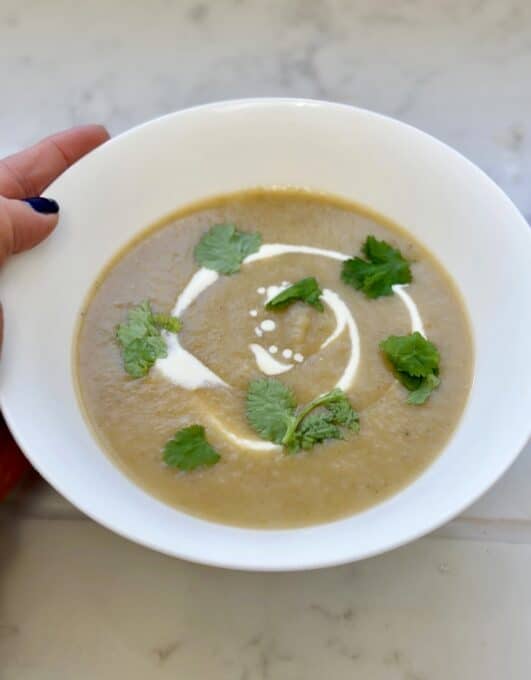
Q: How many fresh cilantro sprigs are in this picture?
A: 7